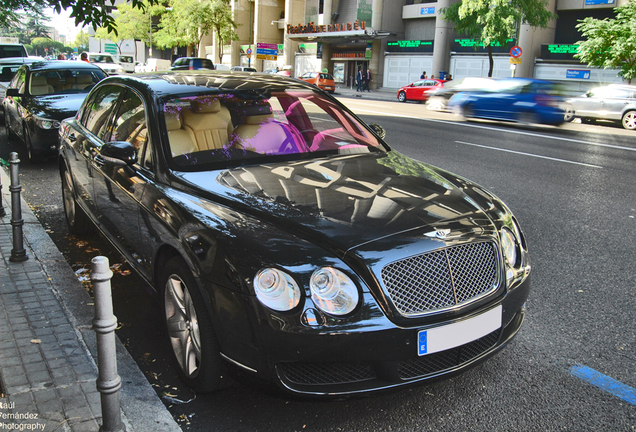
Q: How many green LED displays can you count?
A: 3